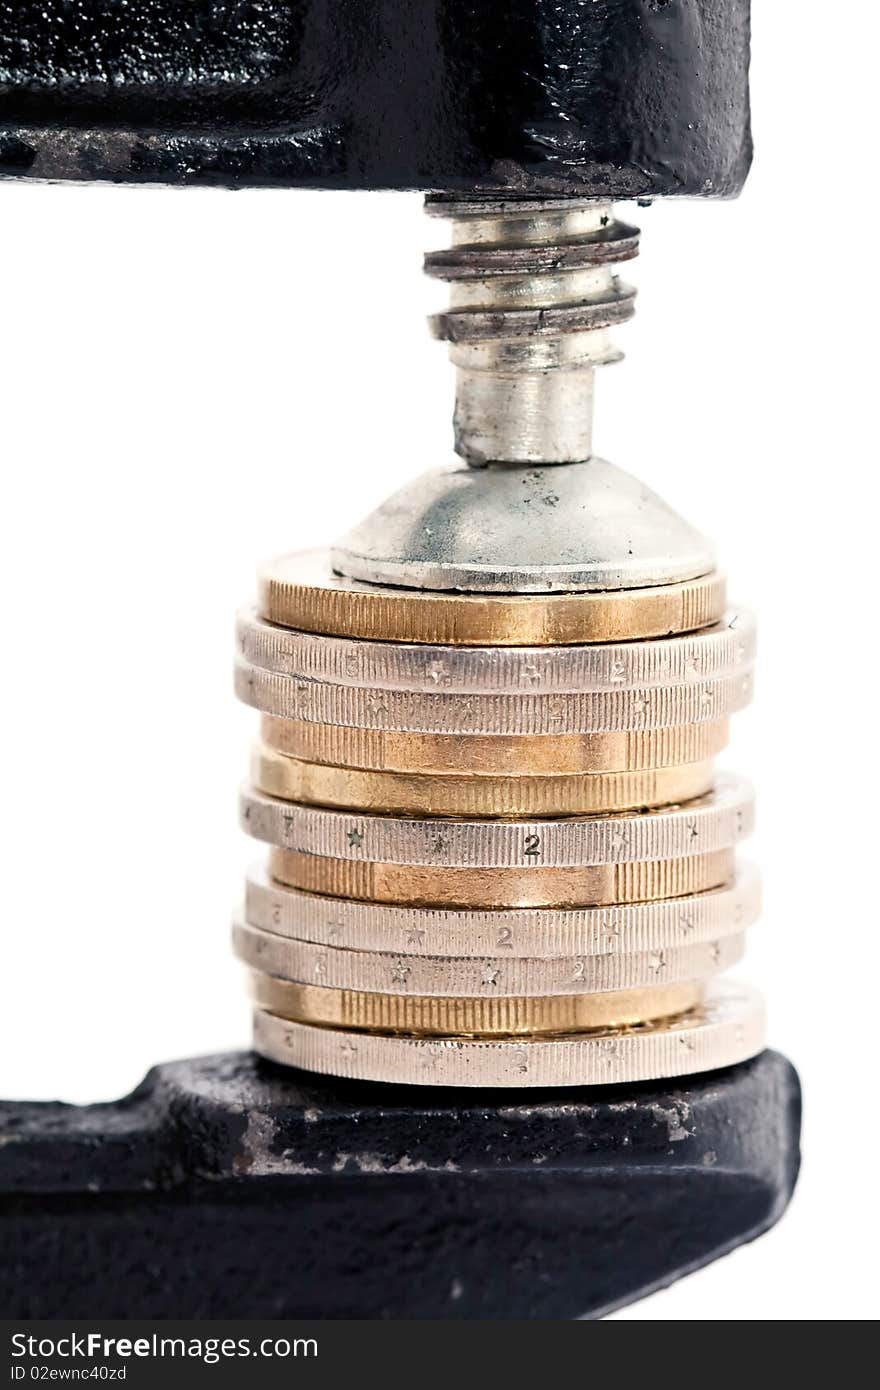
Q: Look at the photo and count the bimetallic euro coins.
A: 11